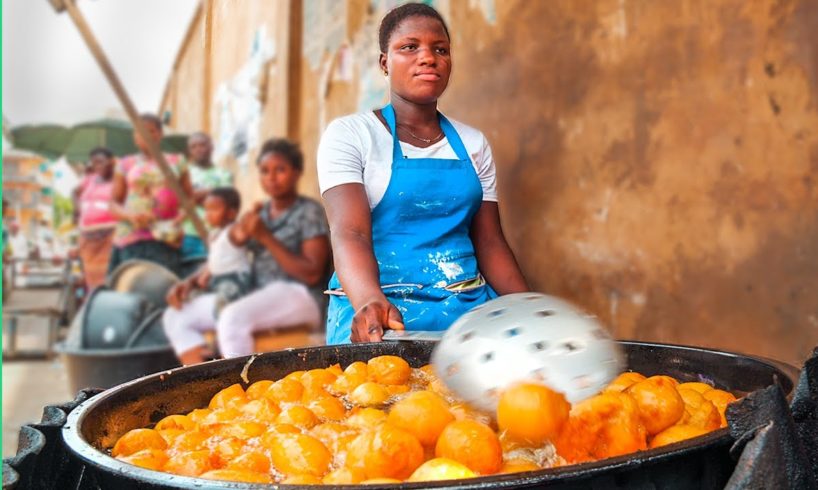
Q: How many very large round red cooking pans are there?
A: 0